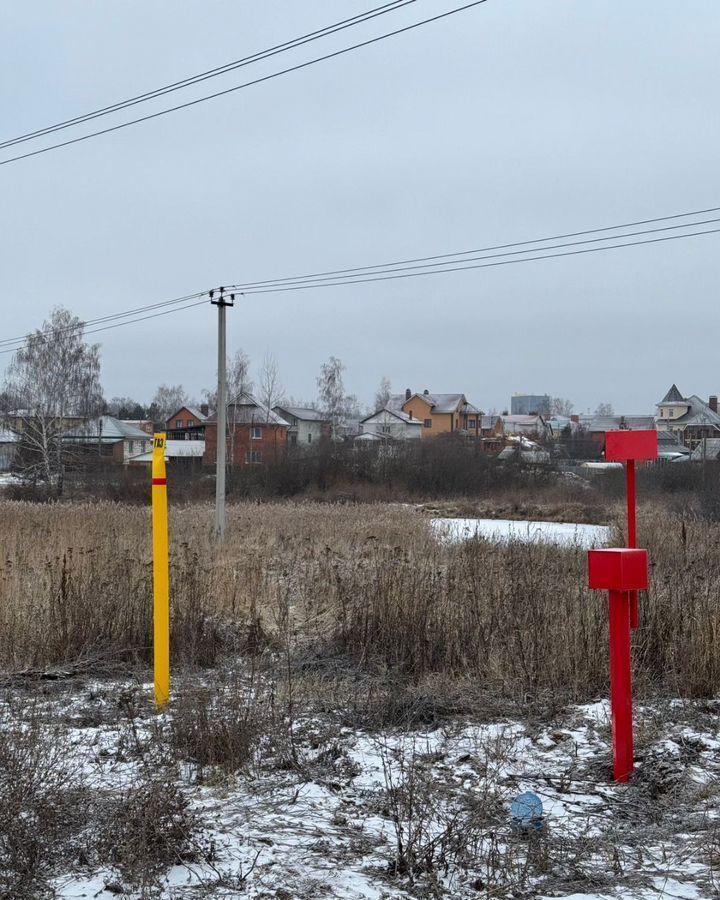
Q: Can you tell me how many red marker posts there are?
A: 2